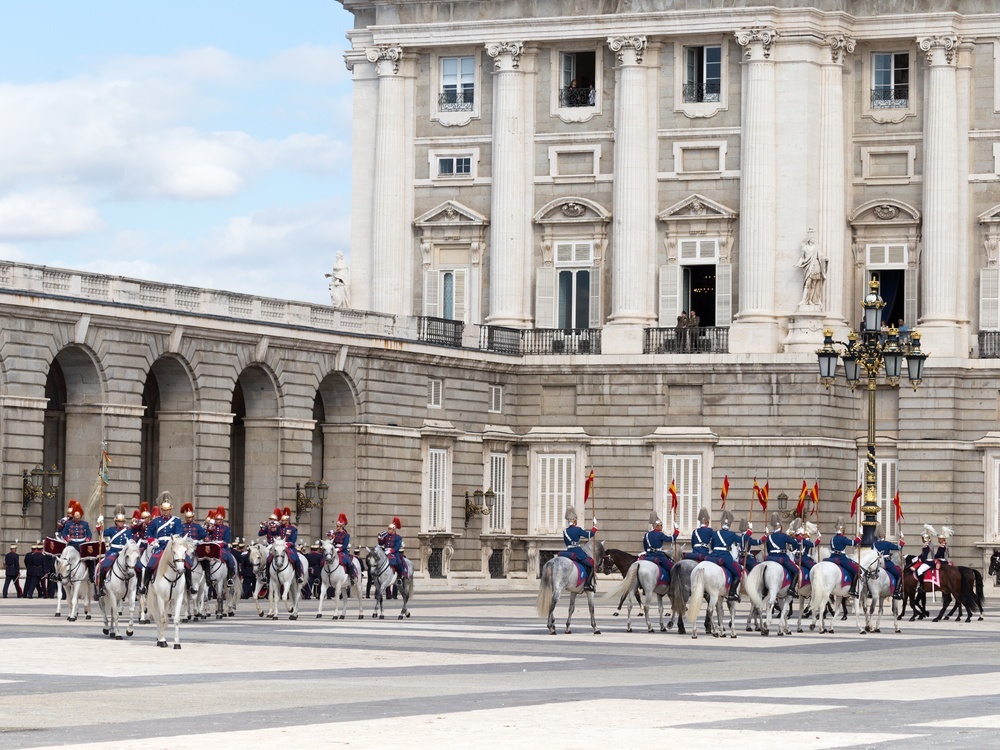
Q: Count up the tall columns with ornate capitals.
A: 6